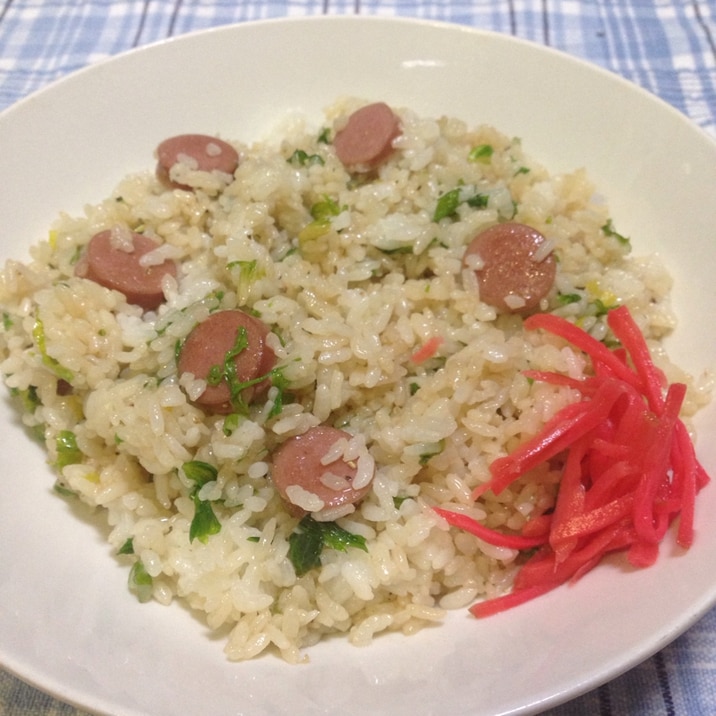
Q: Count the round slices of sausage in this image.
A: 6